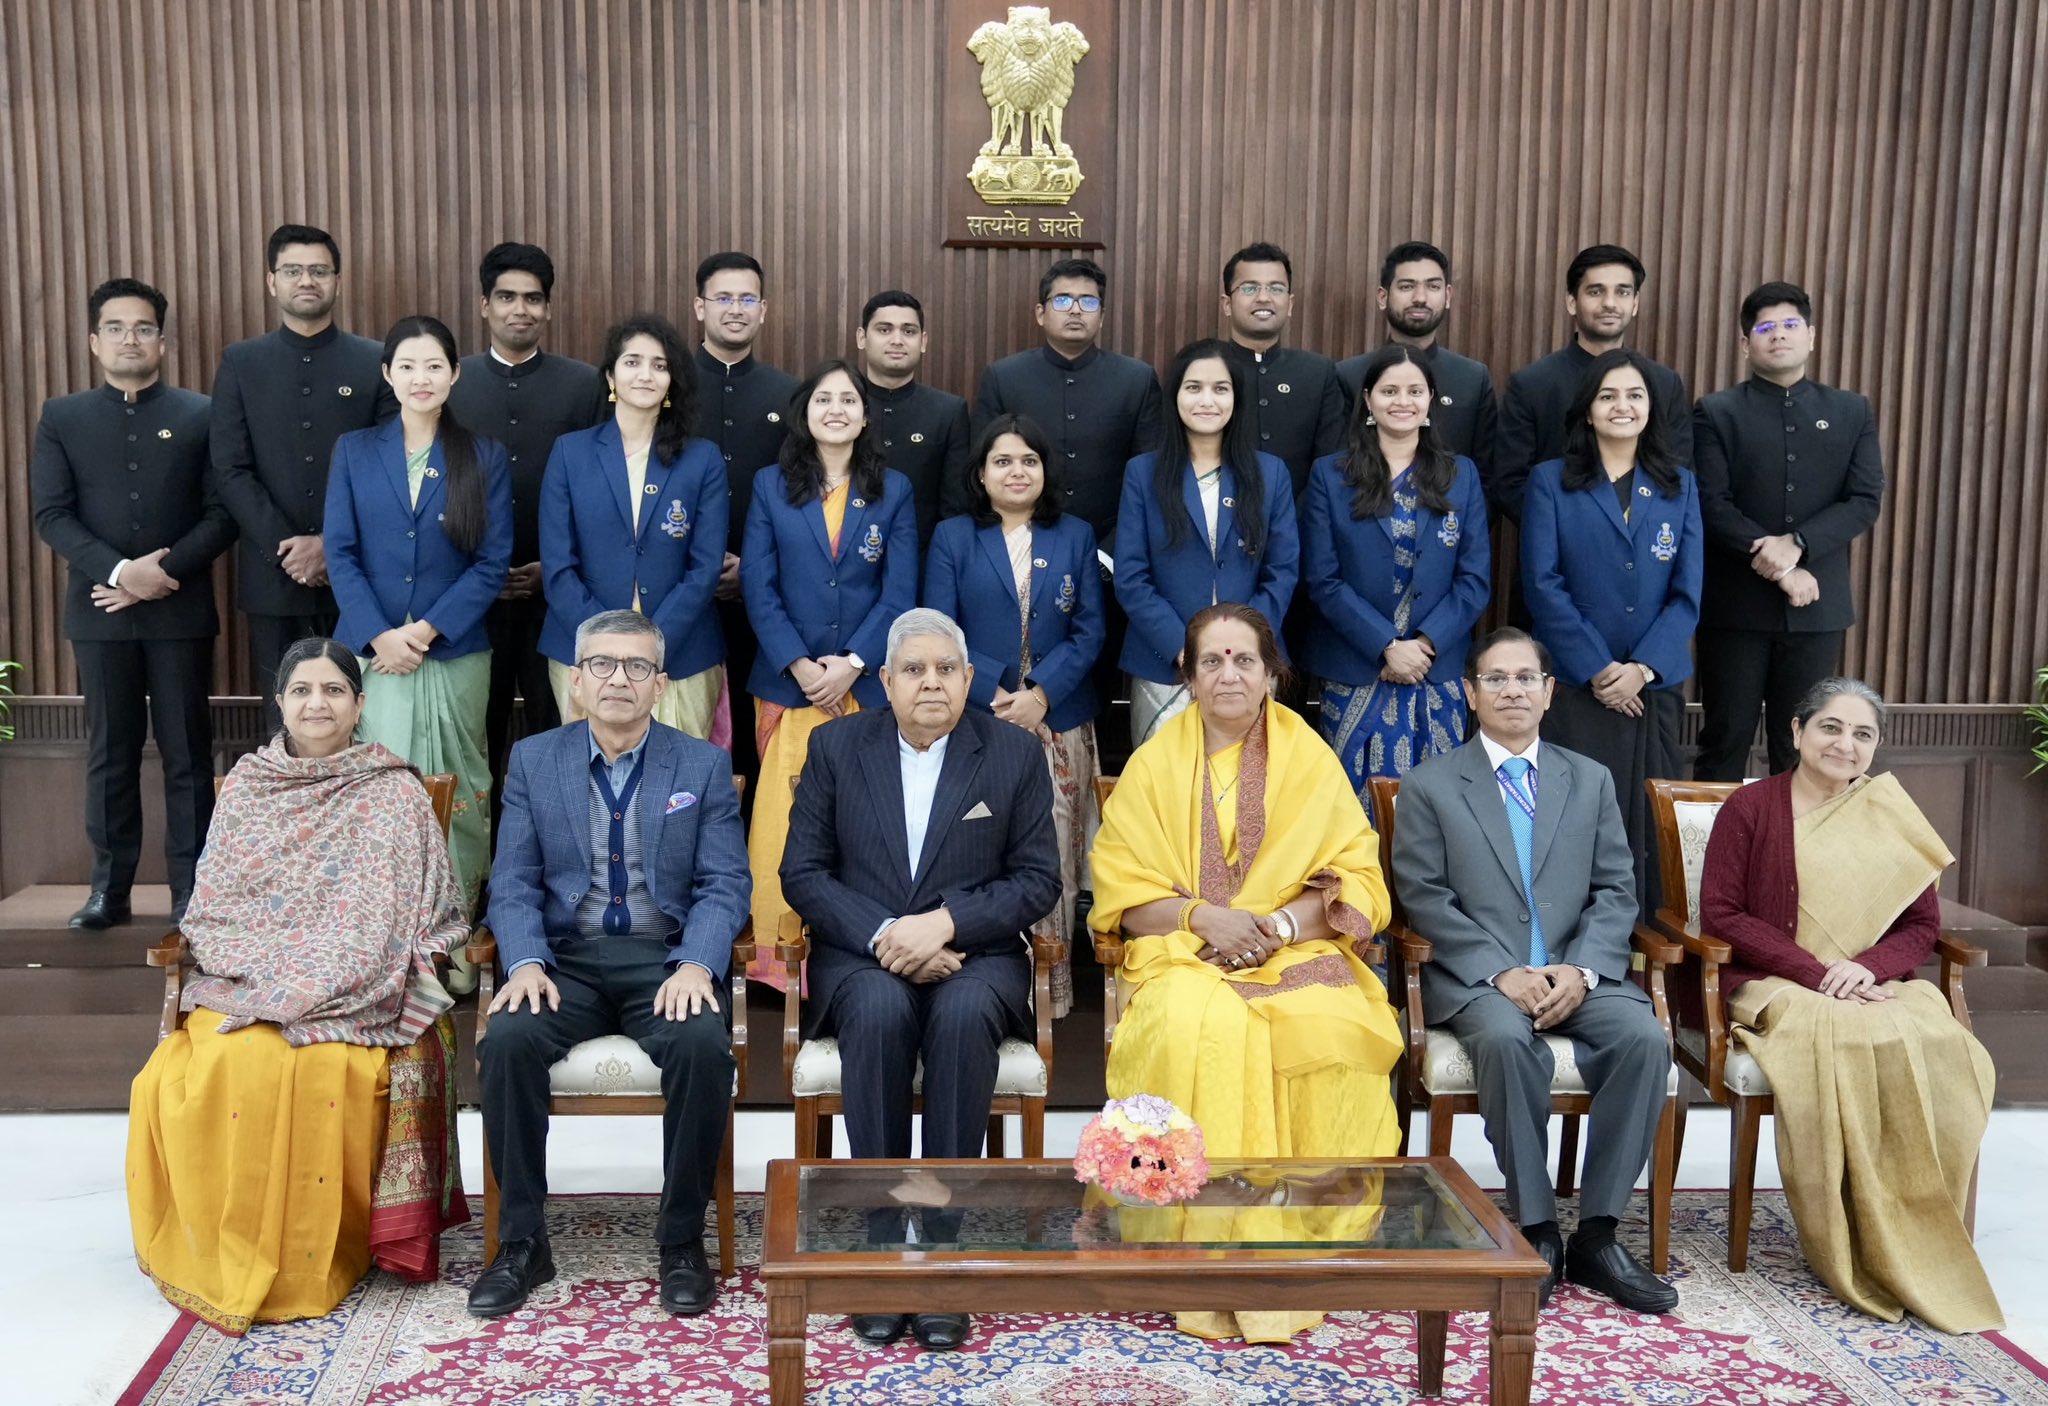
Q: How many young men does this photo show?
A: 10